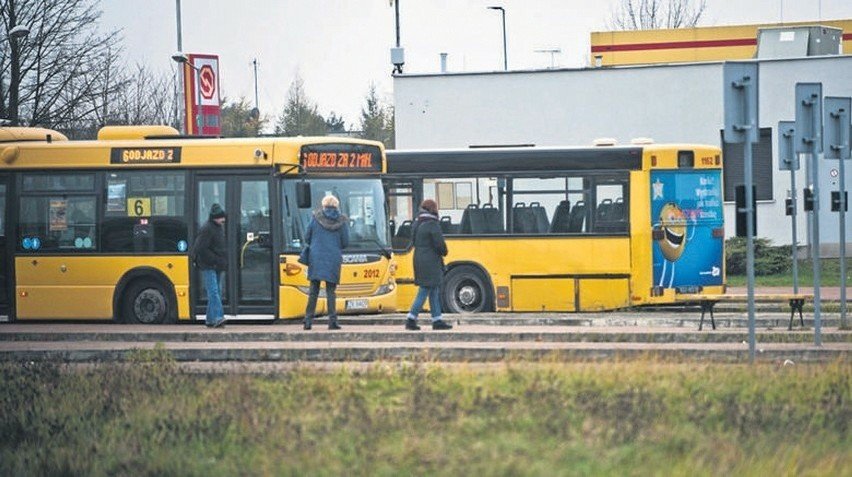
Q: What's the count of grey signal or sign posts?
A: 4